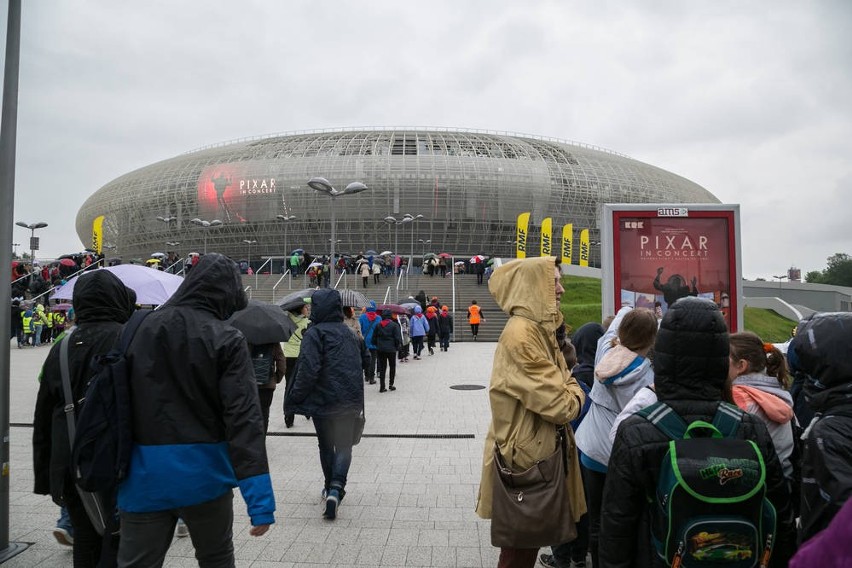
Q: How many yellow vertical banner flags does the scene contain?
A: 5